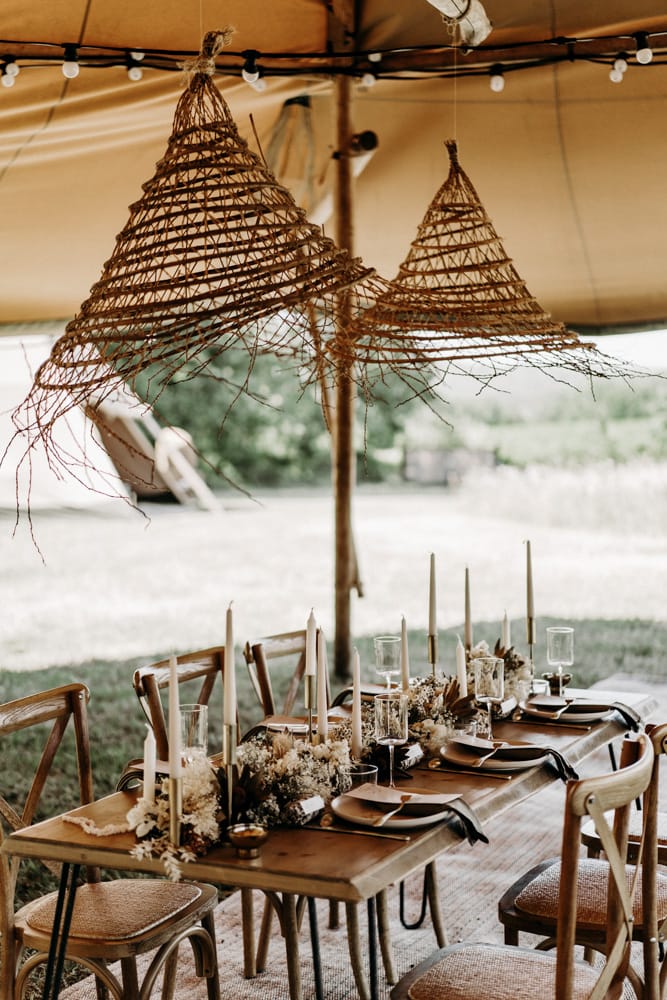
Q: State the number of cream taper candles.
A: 12